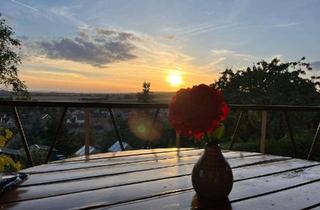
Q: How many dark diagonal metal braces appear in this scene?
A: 7